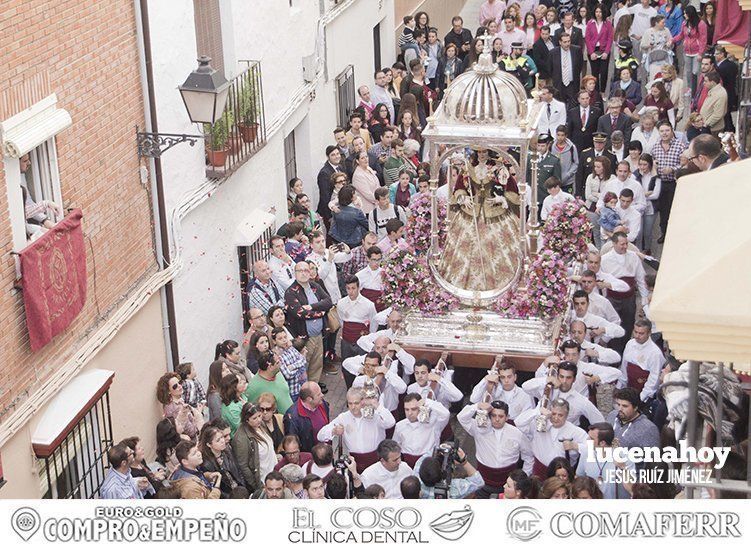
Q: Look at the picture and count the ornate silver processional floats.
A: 1